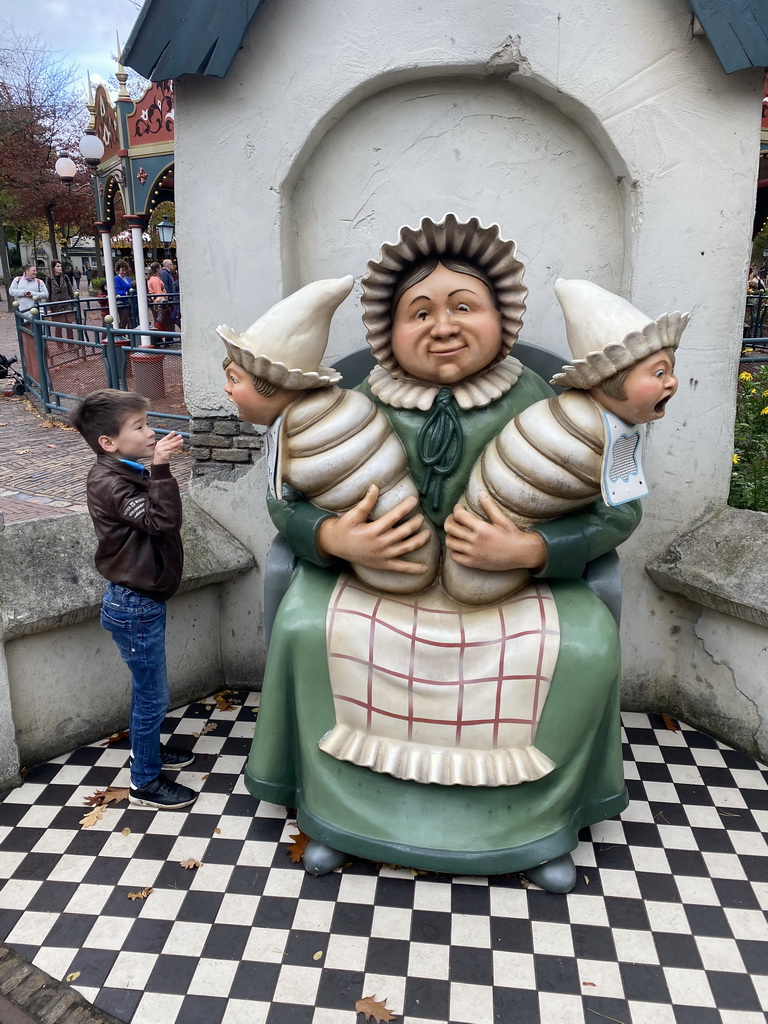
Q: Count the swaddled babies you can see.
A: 2